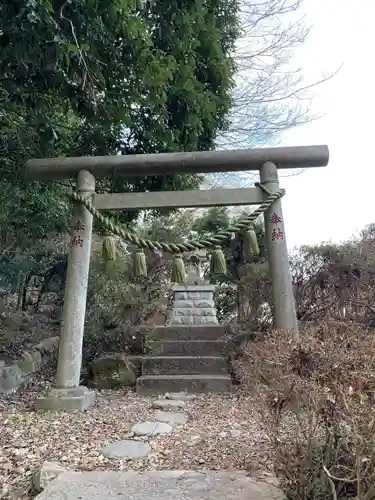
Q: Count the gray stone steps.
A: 4